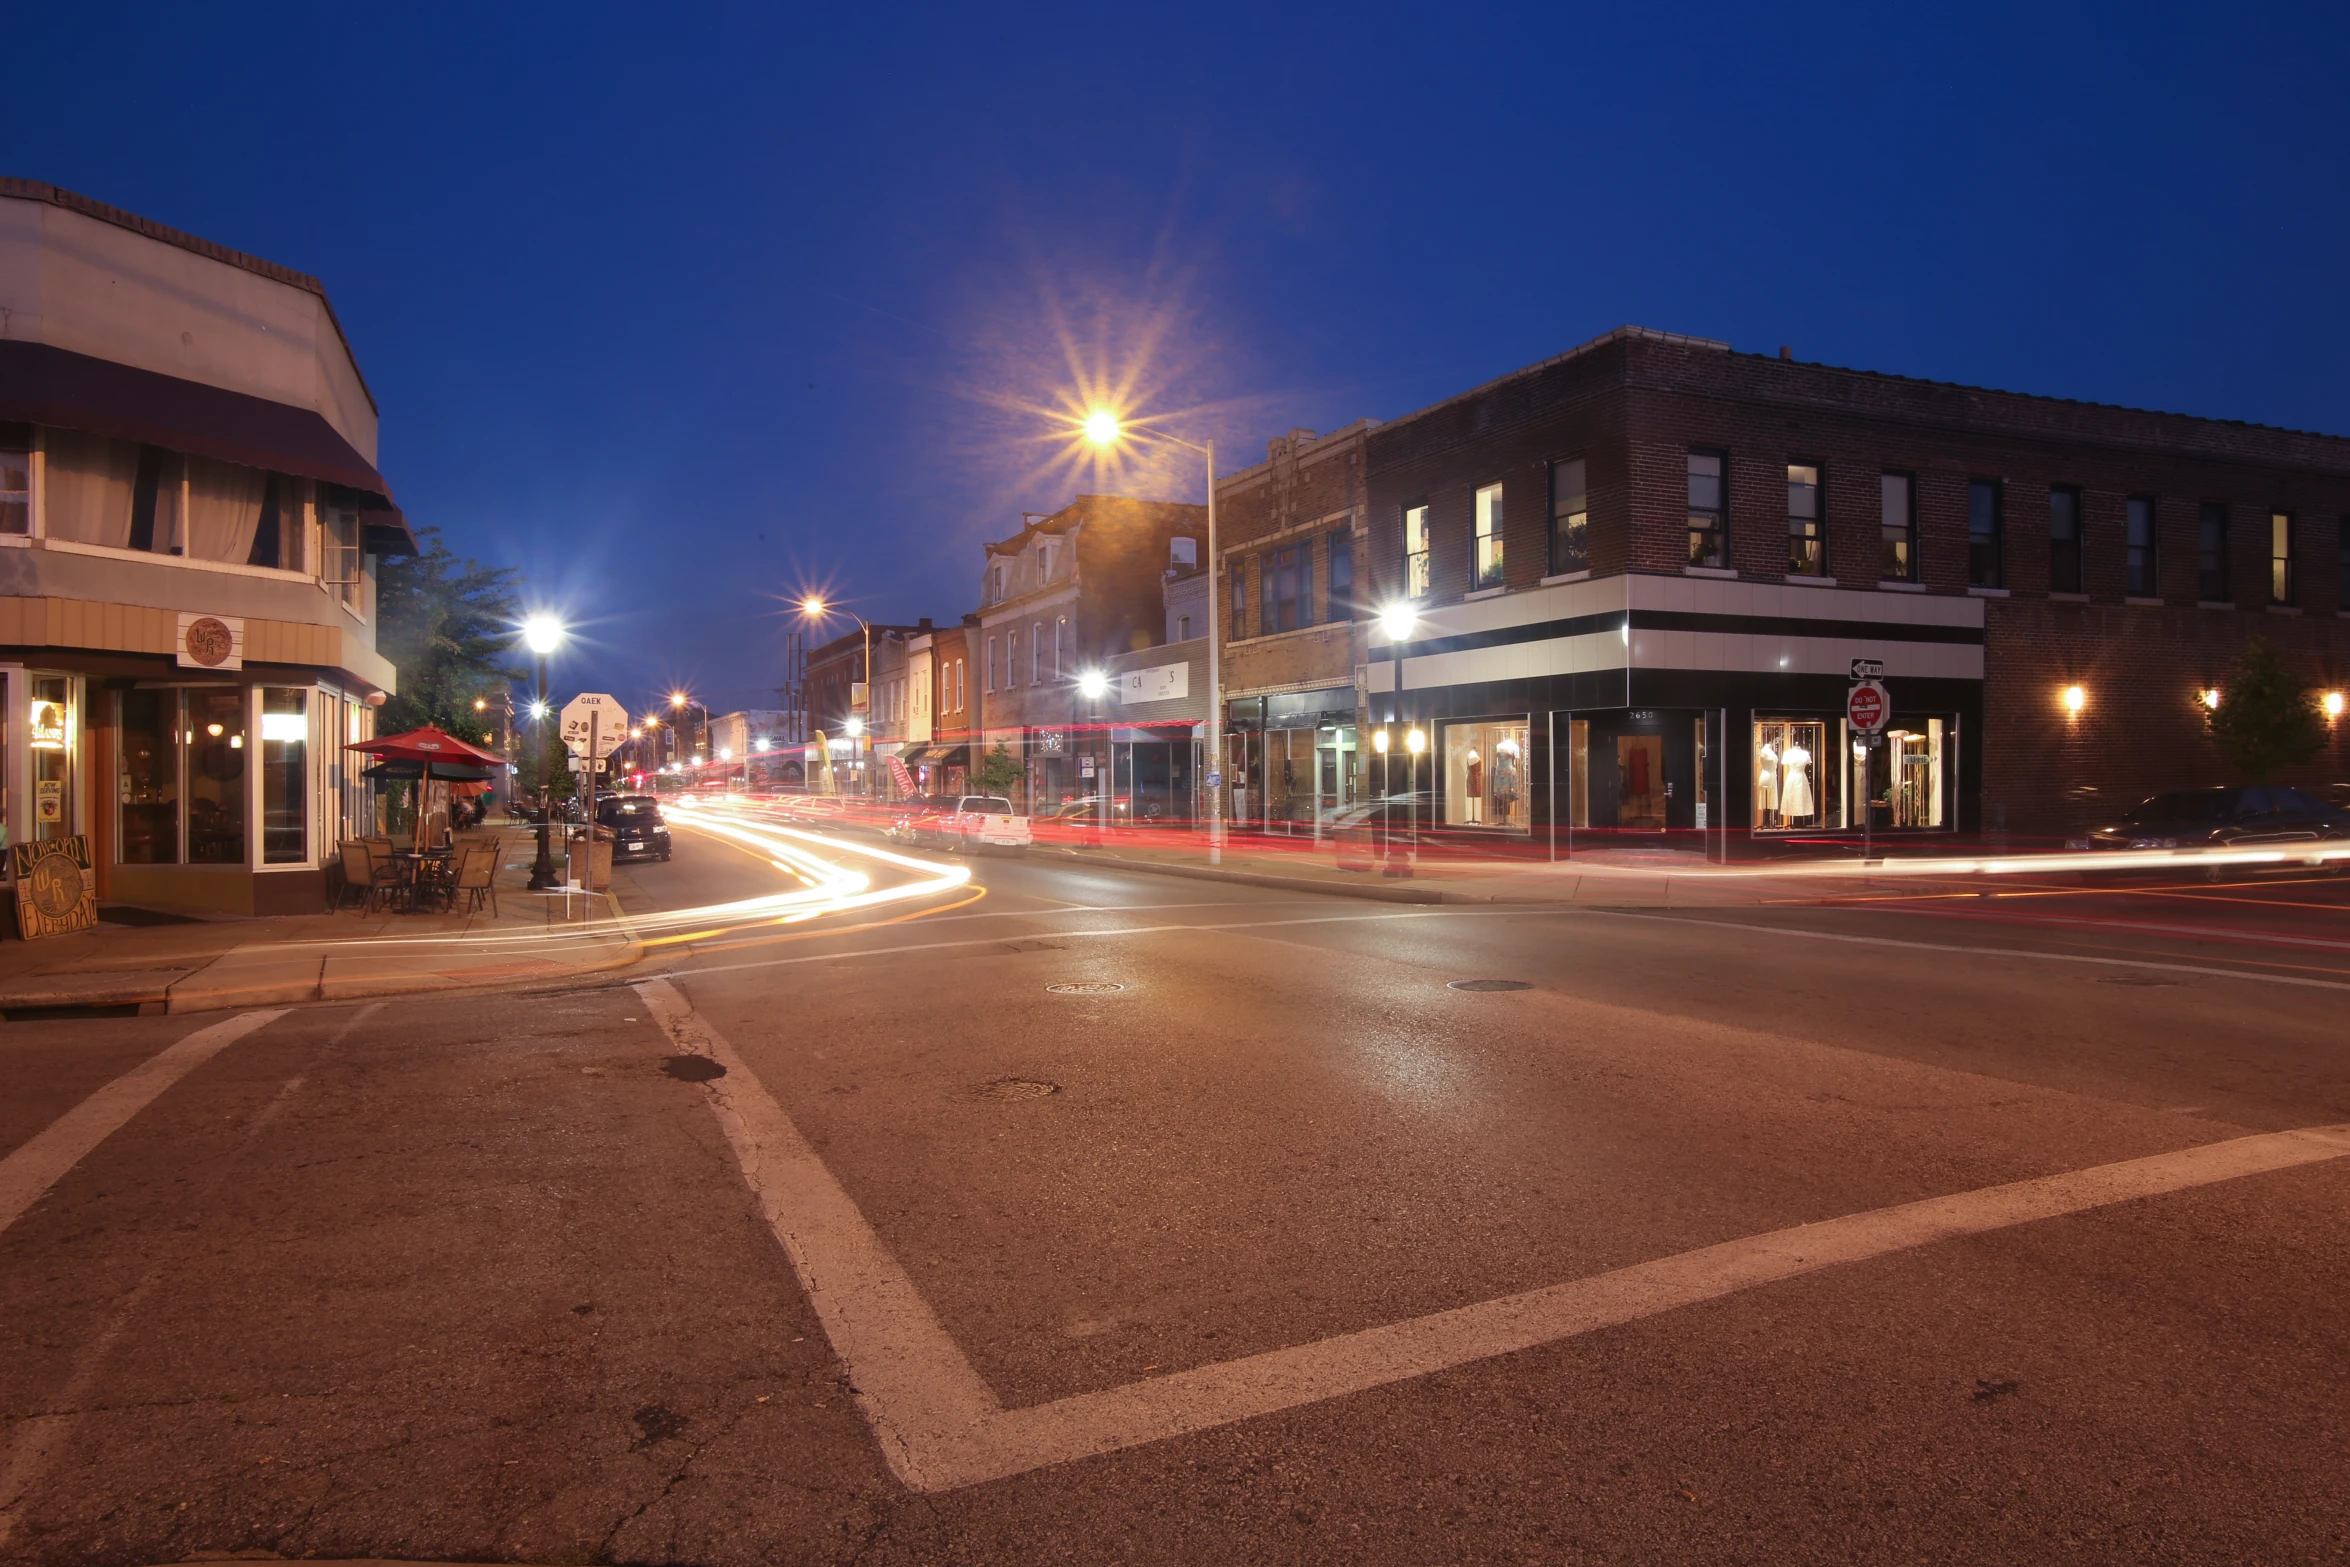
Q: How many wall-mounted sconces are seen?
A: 5